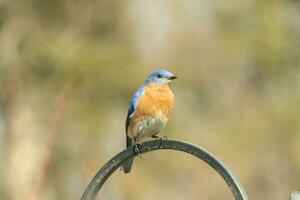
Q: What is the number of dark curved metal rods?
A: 1